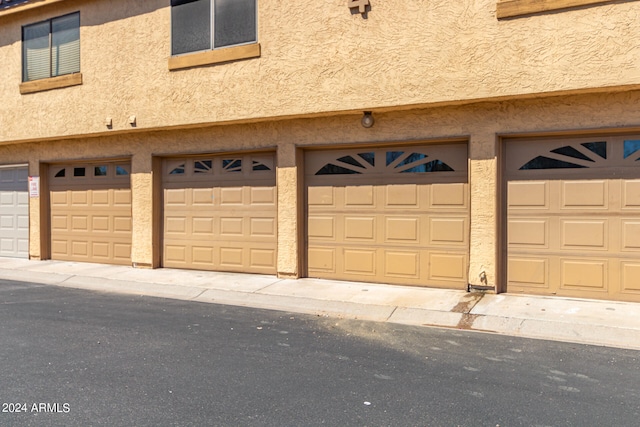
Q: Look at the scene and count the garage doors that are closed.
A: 5